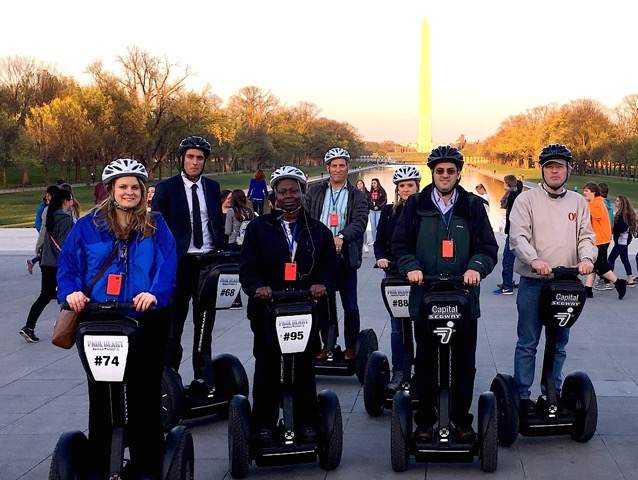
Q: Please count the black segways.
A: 7